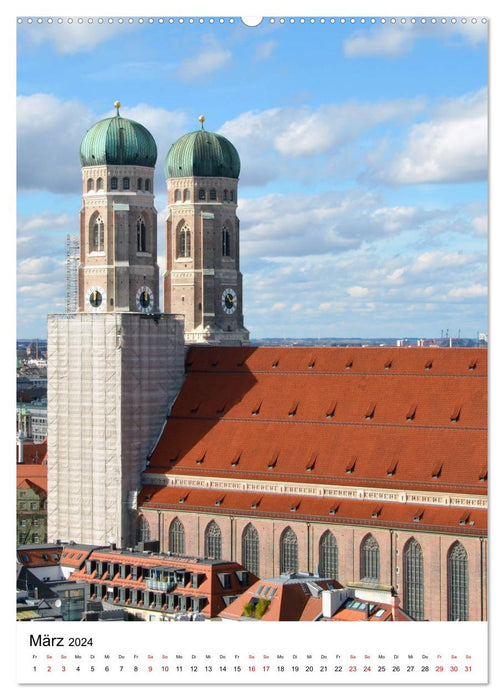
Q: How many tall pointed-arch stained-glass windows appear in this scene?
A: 9